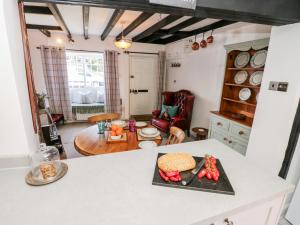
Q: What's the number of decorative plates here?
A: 5